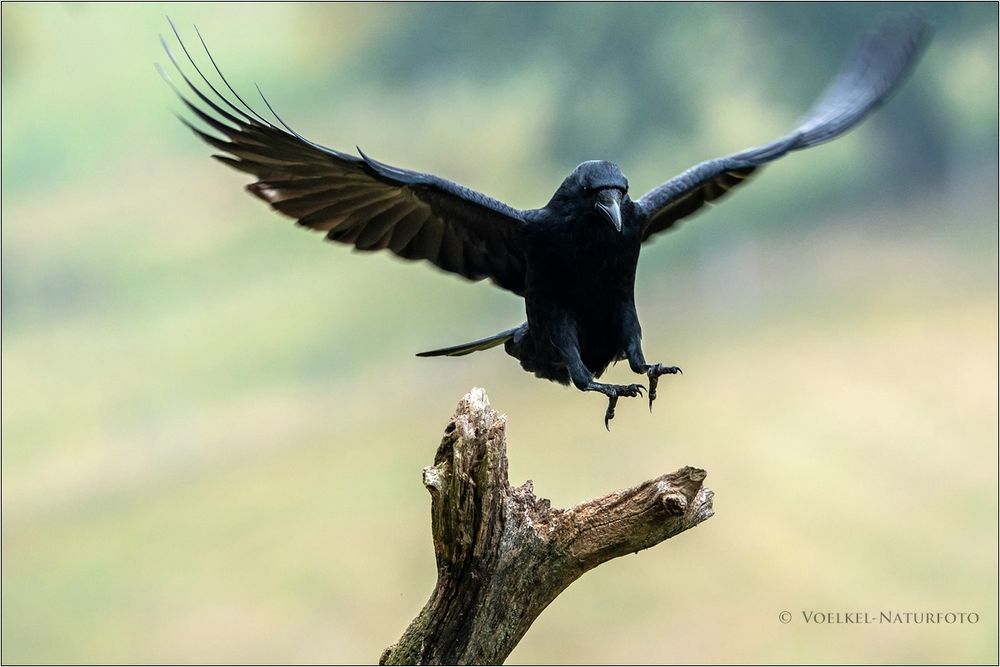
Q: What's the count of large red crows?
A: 0